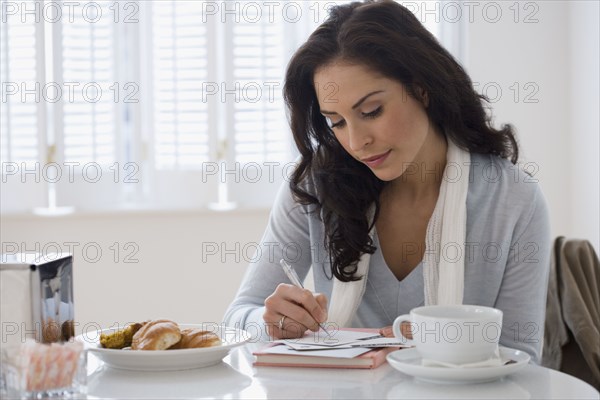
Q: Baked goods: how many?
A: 3